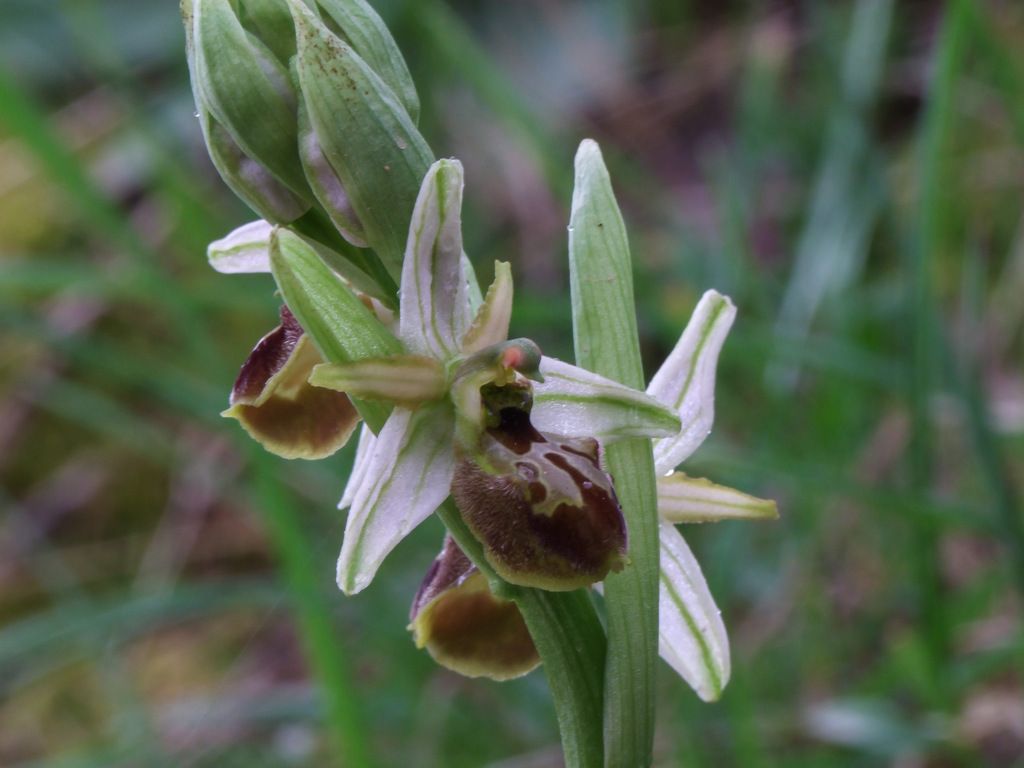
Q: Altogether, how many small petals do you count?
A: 3